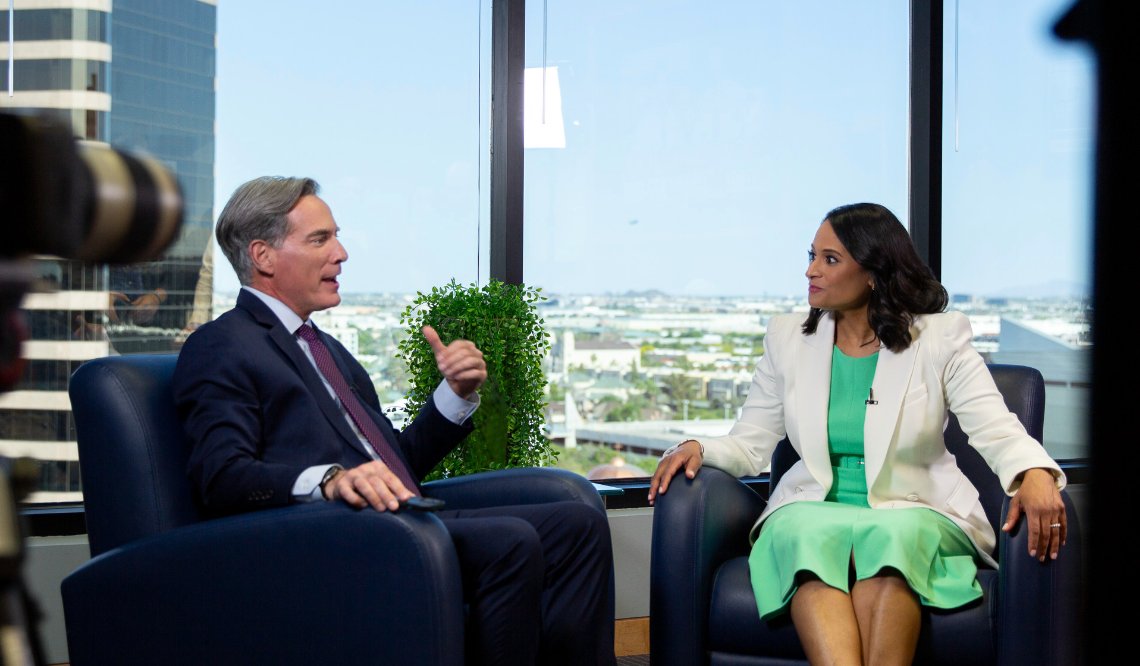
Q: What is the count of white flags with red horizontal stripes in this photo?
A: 0